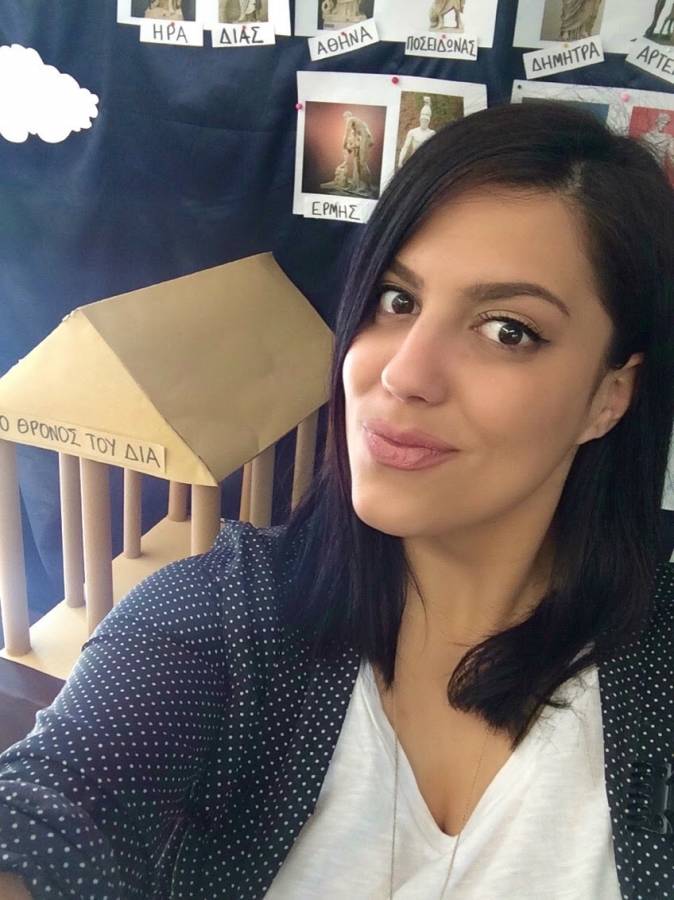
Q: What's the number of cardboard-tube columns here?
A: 9